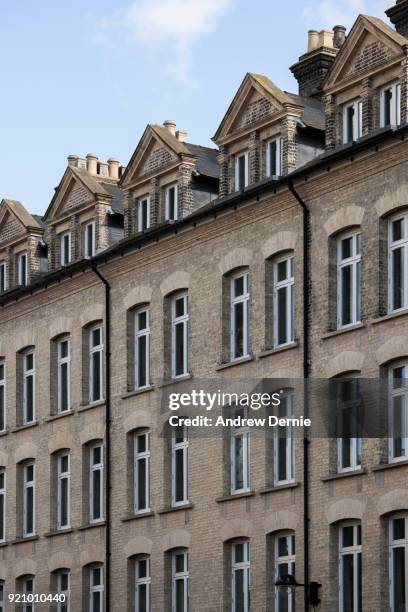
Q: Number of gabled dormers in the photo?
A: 5